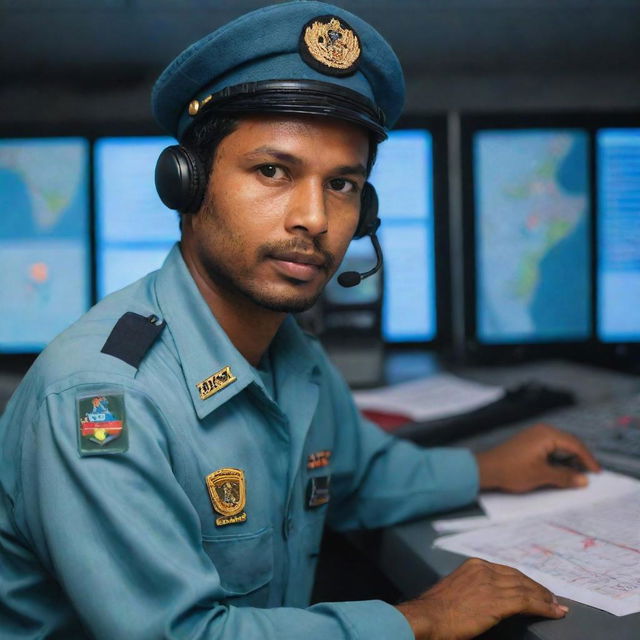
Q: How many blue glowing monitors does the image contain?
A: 5